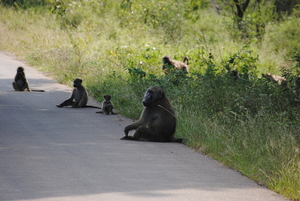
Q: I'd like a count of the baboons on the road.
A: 4